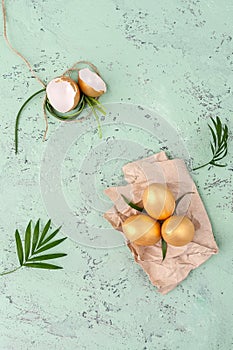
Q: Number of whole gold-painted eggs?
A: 3